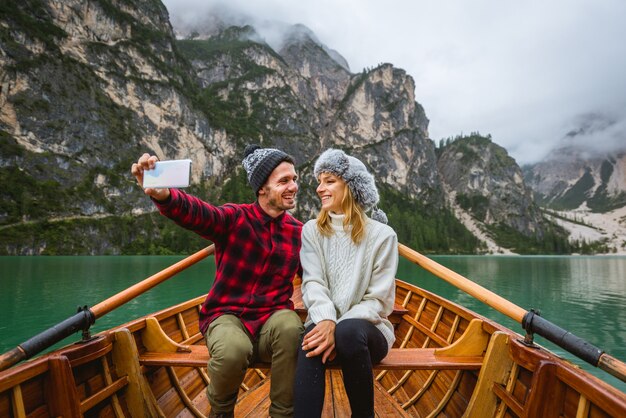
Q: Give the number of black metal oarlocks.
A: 2